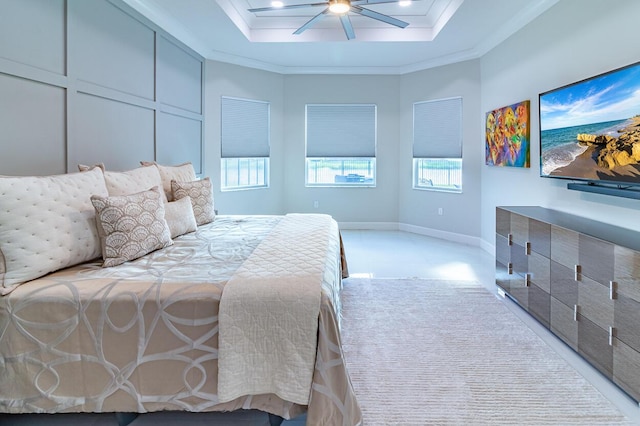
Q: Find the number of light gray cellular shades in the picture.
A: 3